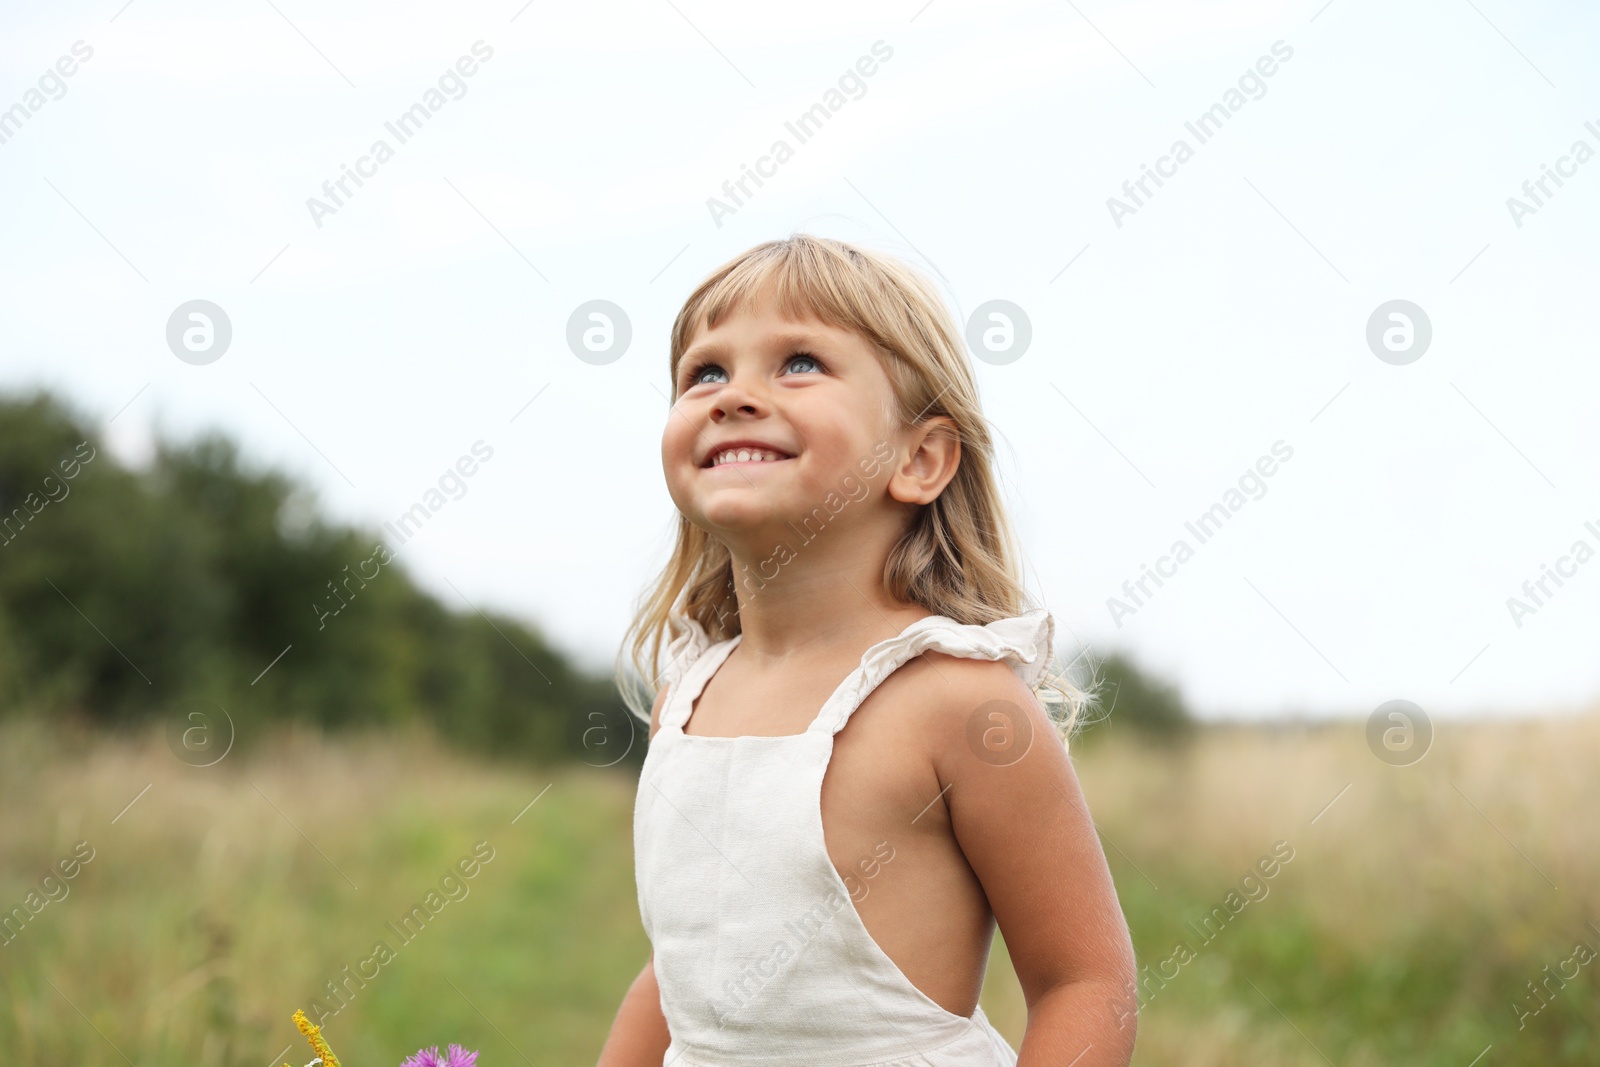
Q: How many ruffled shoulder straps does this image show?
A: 2